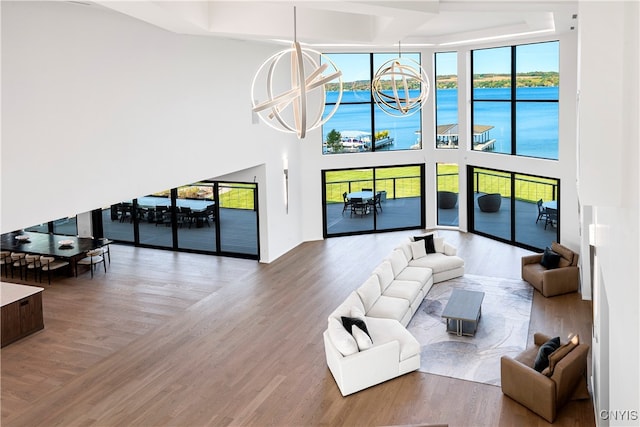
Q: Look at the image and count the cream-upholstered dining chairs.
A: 6